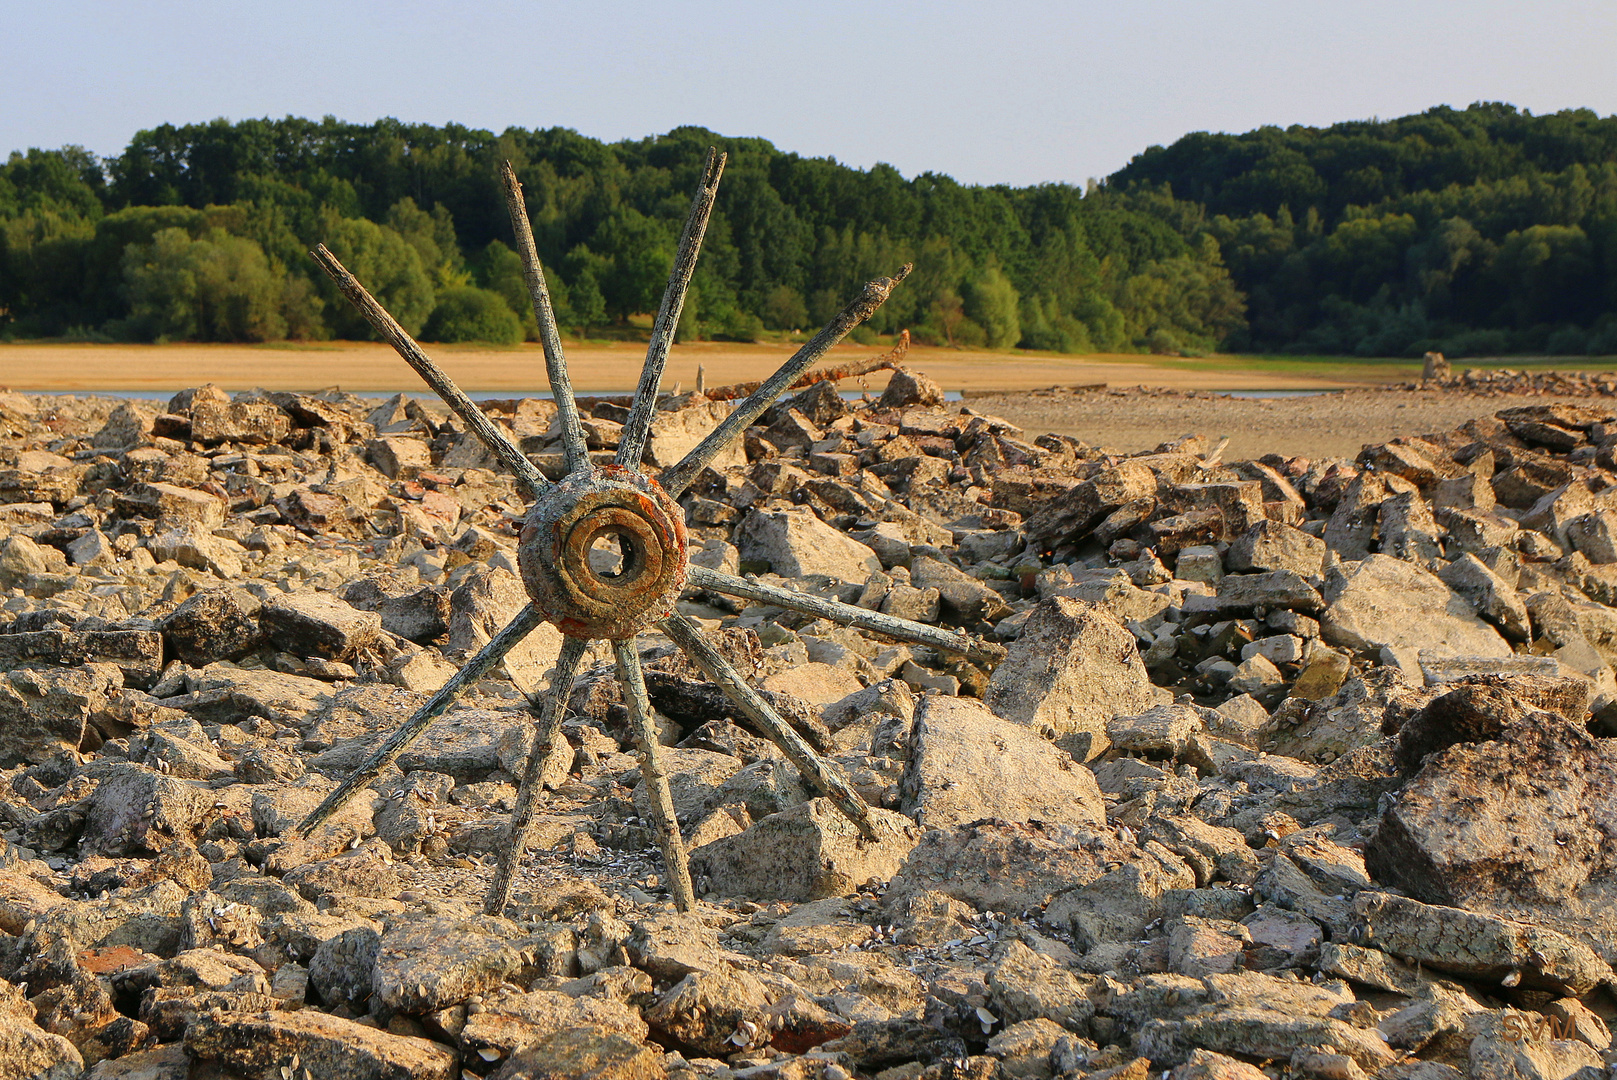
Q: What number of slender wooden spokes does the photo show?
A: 9